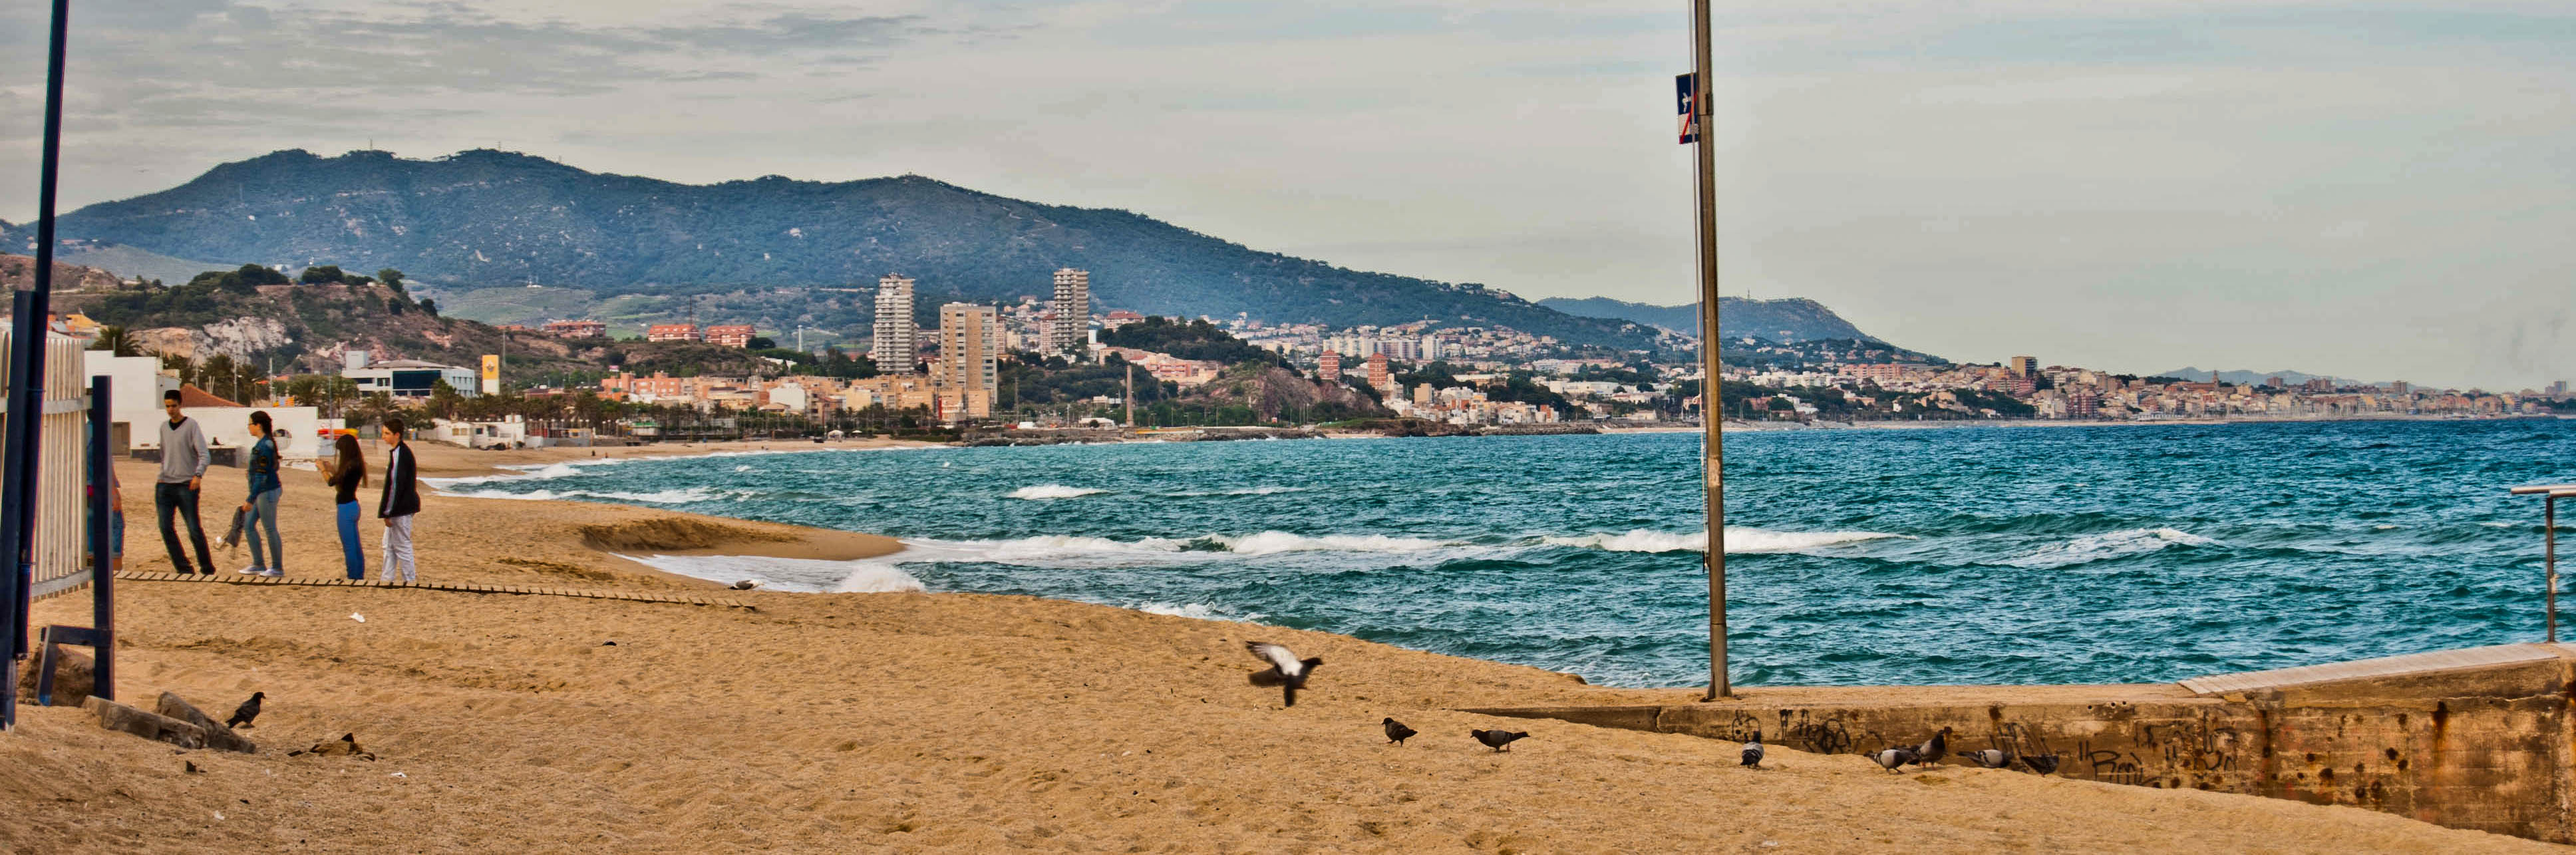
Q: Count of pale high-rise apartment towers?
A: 3